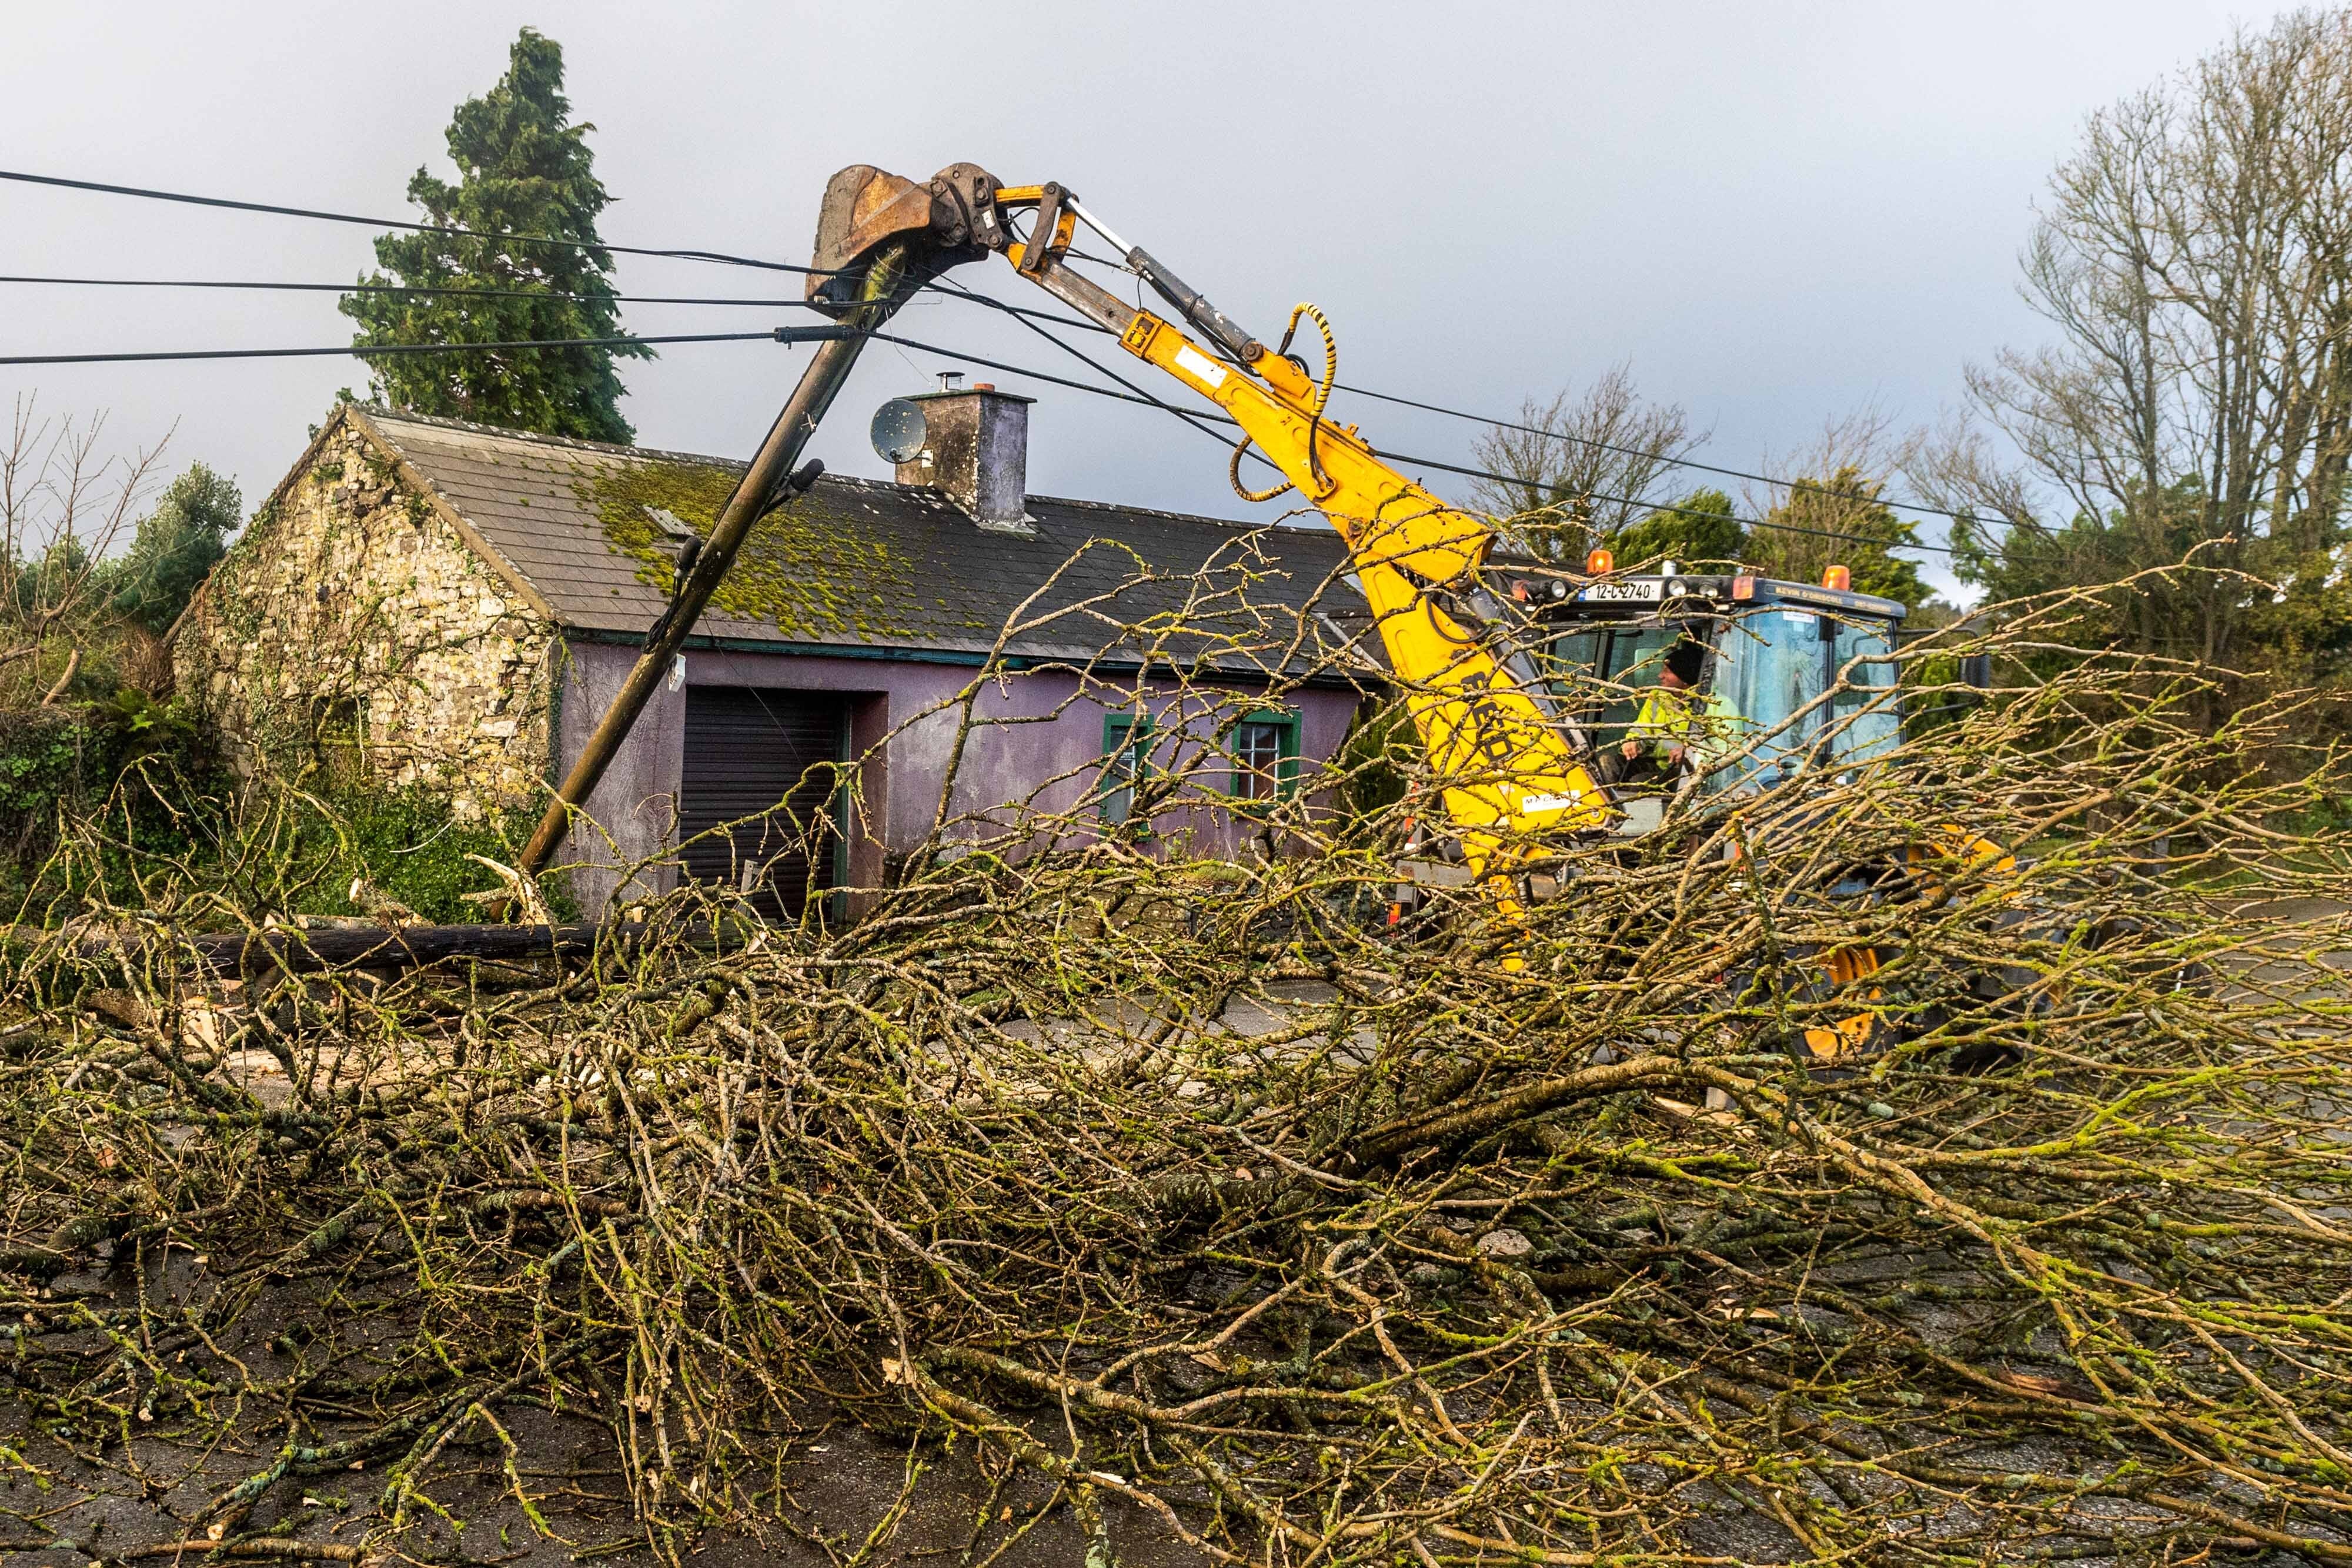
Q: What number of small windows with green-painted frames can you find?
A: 2